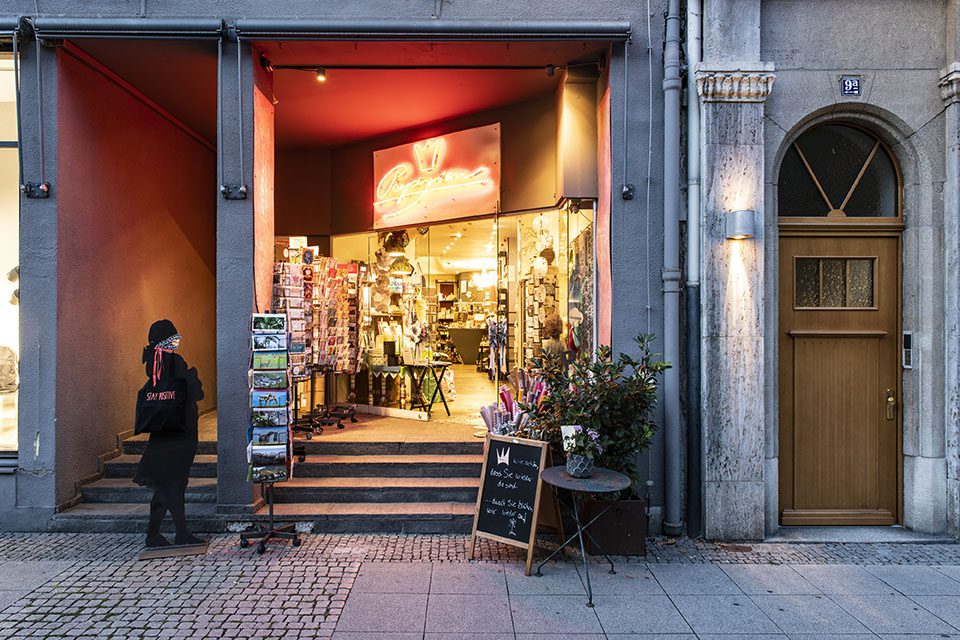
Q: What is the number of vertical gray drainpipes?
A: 2